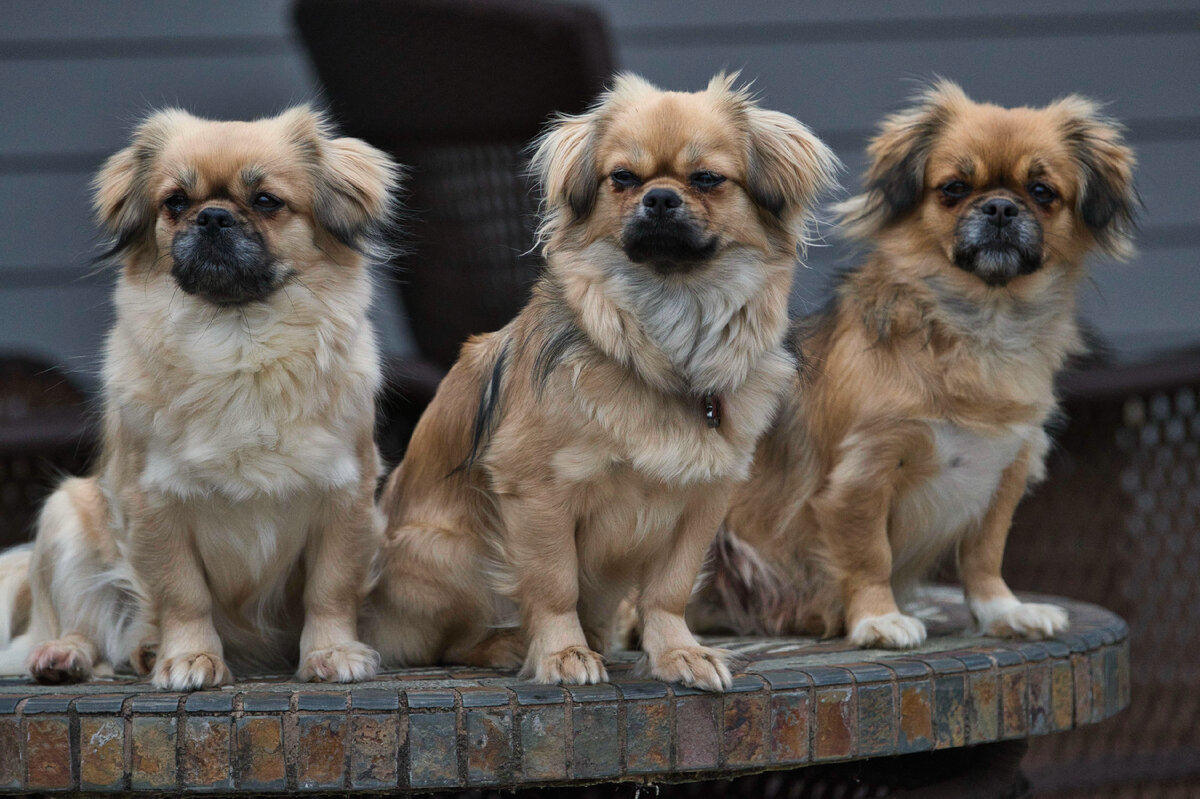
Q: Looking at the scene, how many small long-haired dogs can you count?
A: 3